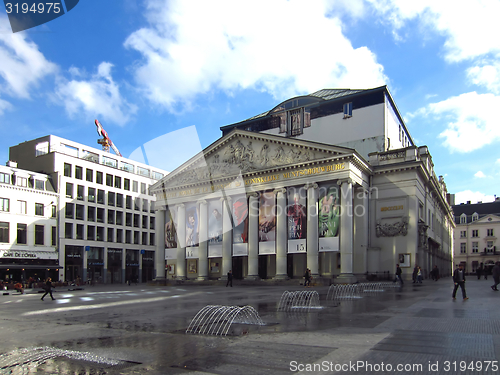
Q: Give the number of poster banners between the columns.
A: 7